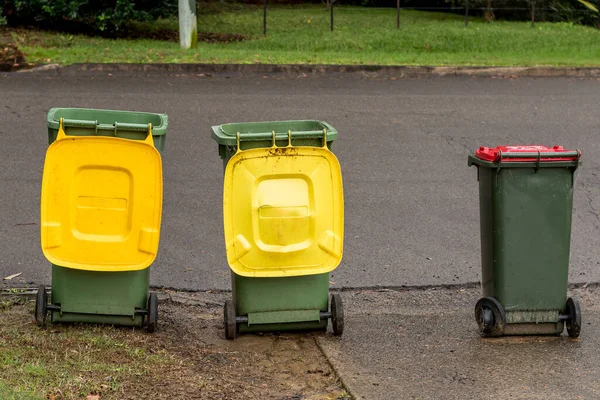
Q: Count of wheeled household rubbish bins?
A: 3